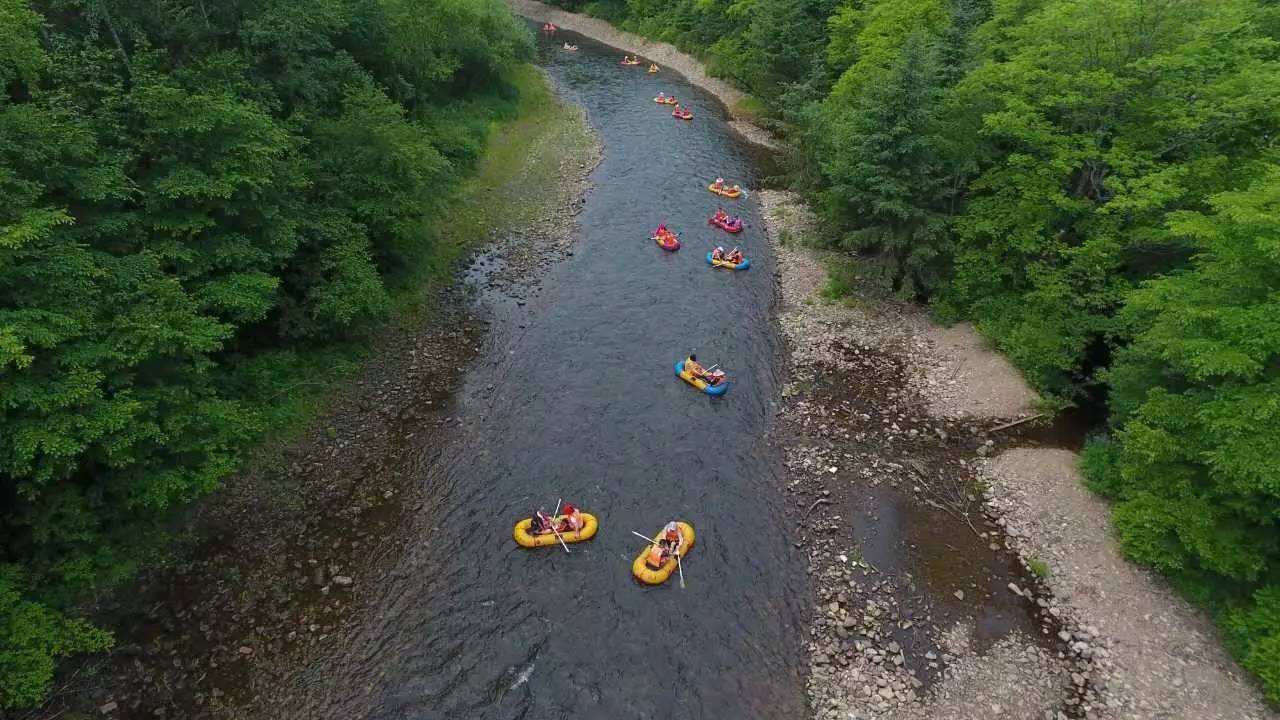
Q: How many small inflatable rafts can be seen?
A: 13